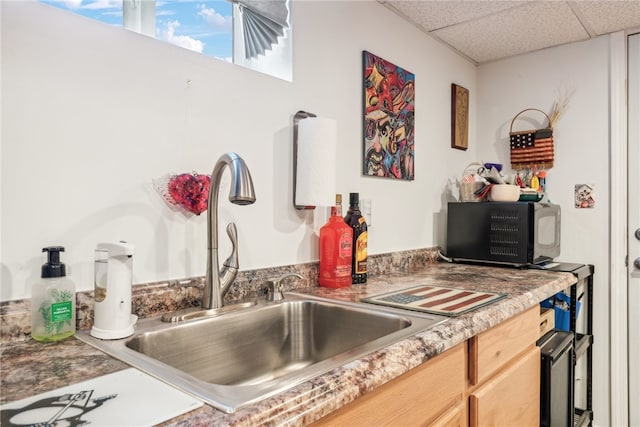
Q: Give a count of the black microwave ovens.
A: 1